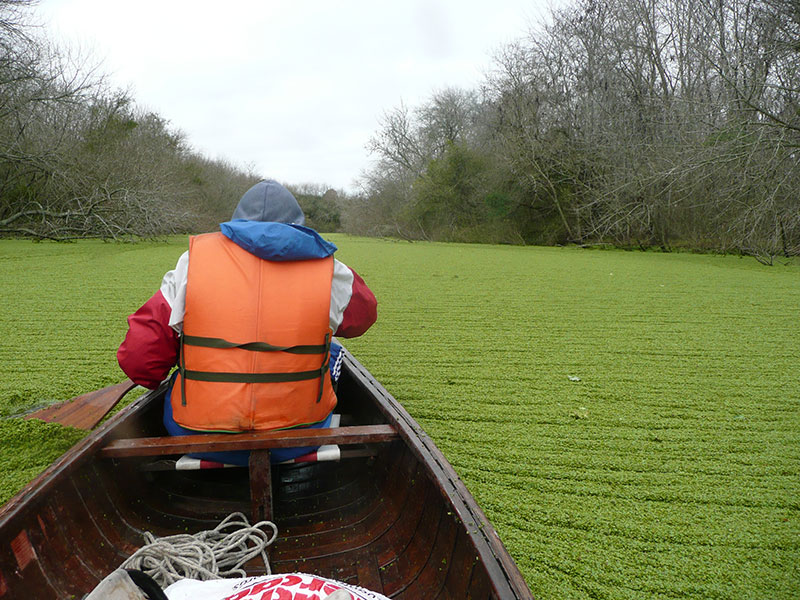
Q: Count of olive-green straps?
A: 2